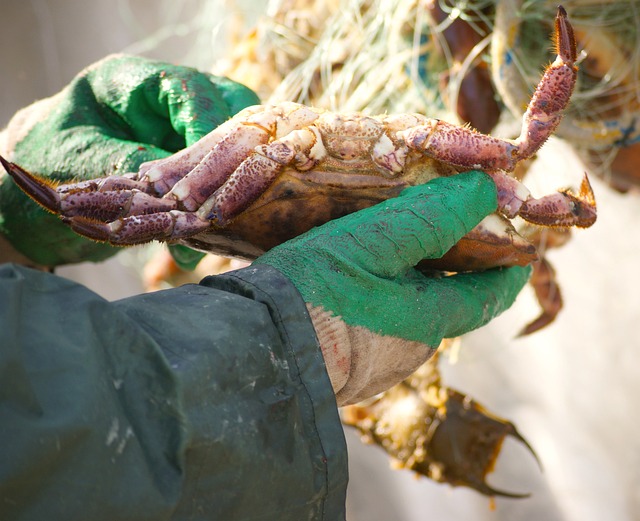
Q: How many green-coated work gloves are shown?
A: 2